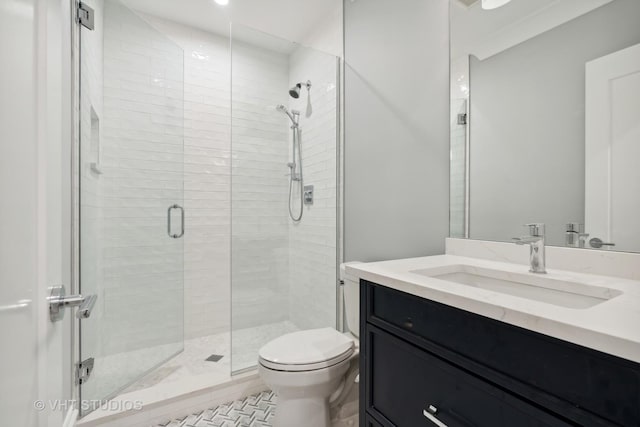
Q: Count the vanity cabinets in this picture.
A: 1